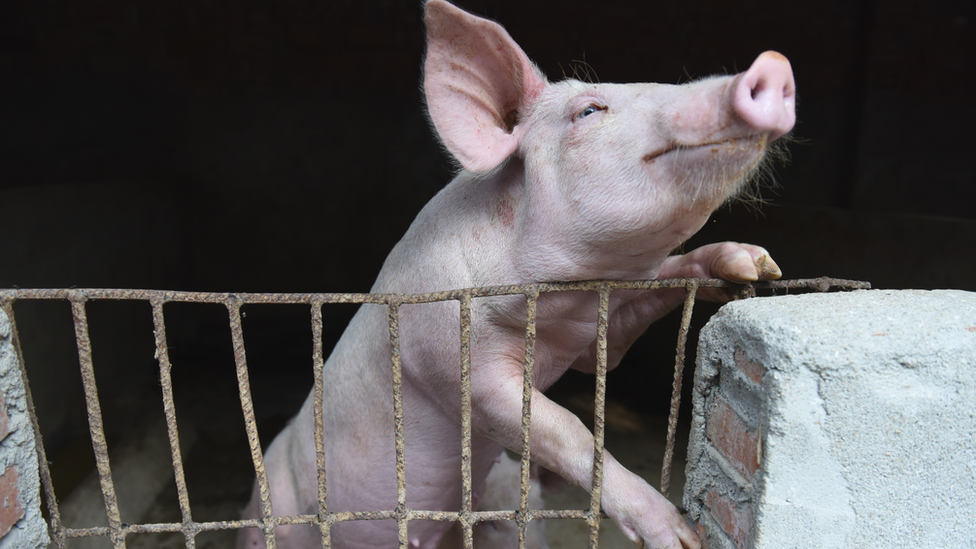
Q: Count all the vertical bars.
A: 10